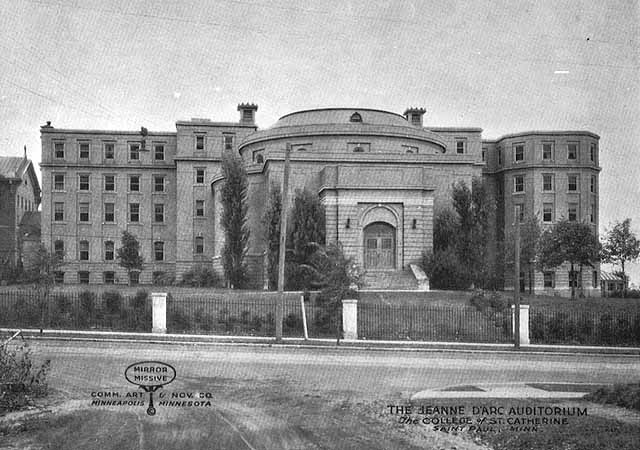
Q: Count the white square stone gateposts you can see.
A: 3